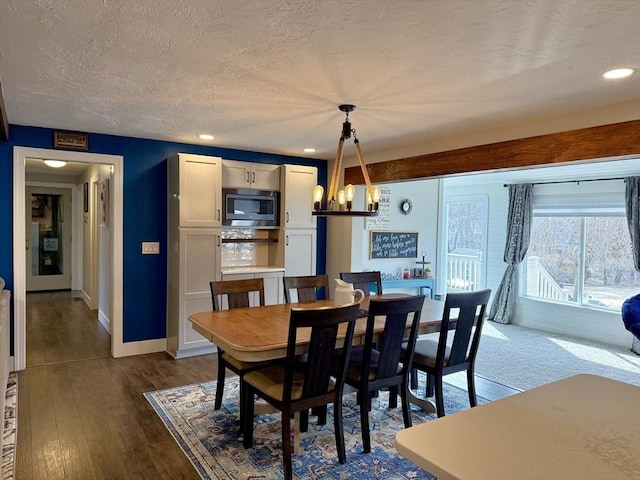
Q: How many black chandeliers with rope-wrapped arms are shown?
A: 1